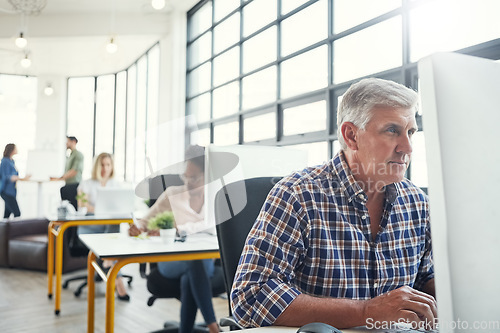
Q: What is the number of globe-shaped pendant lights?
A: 5